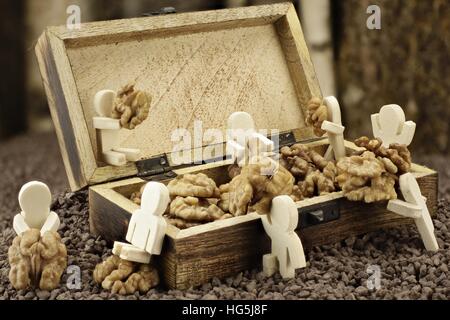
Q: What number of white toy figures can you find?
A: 8